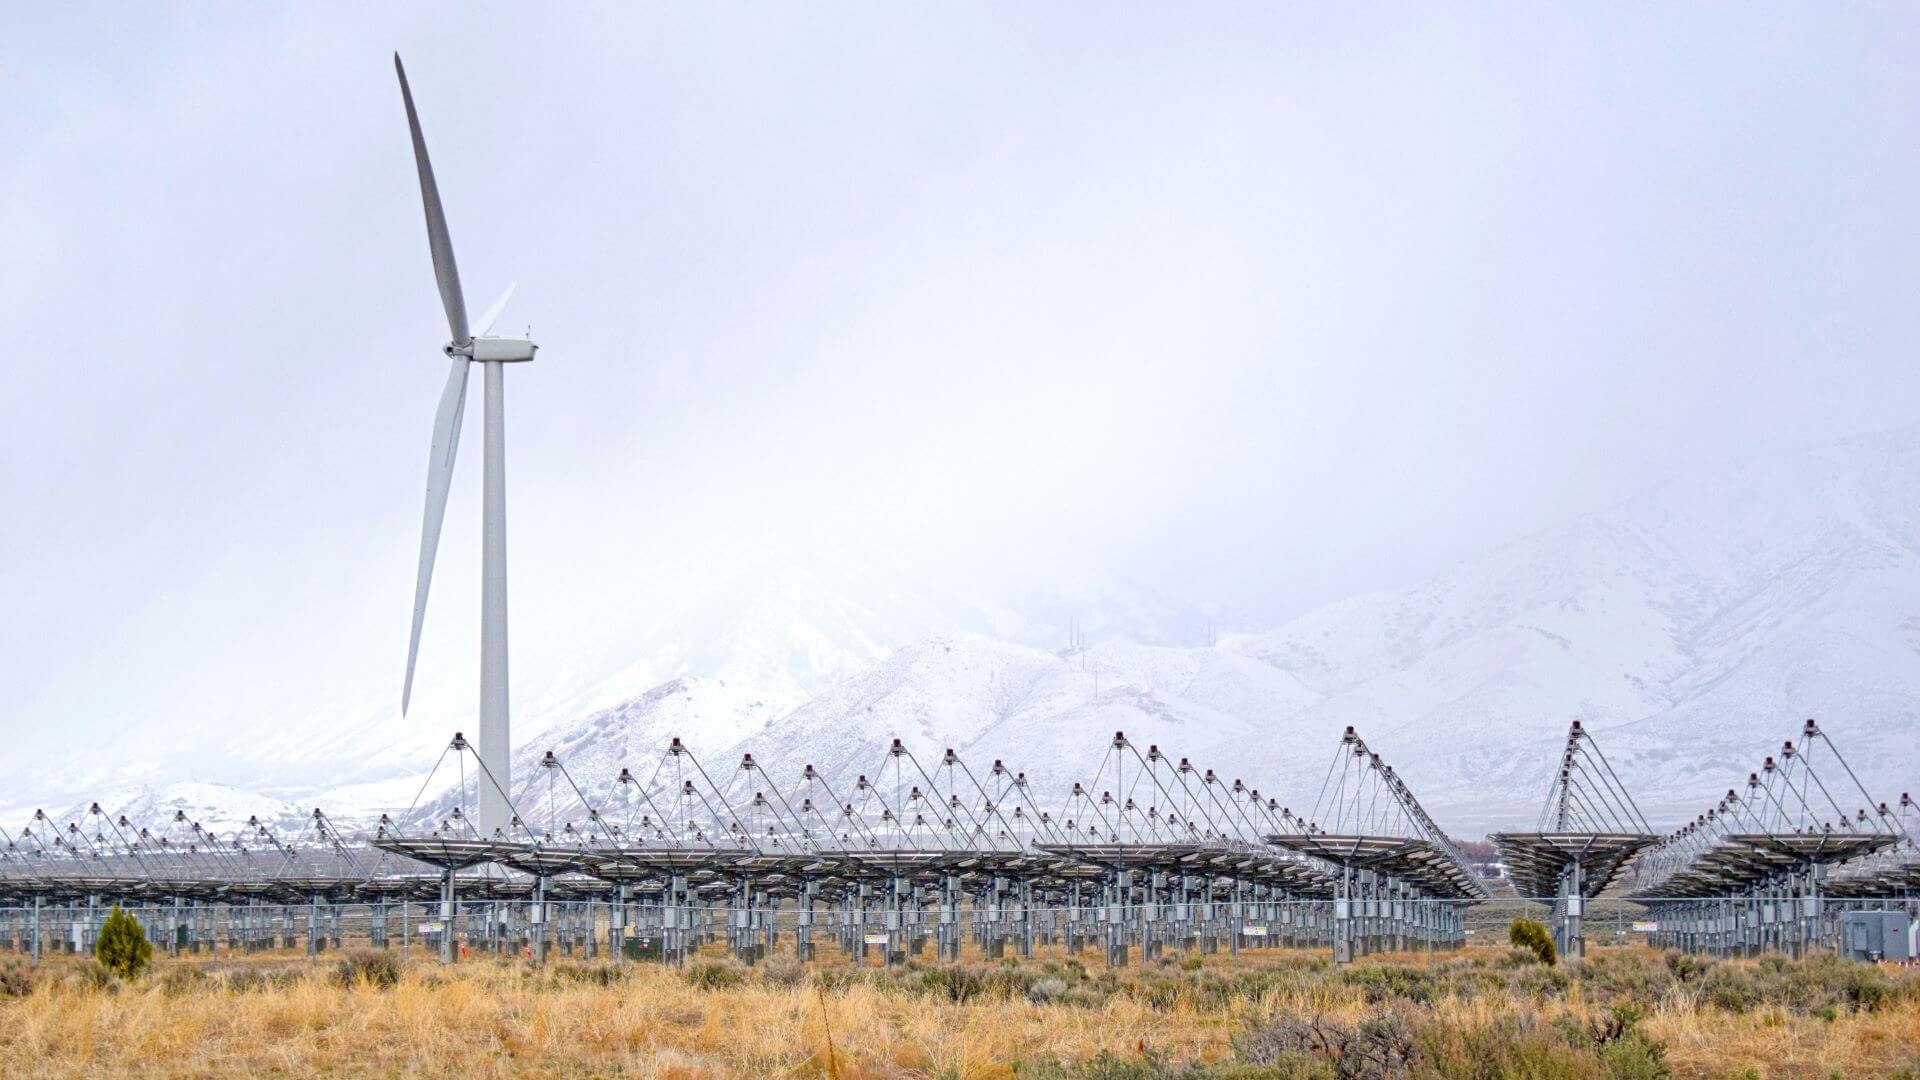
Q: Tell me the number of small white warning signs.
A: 4